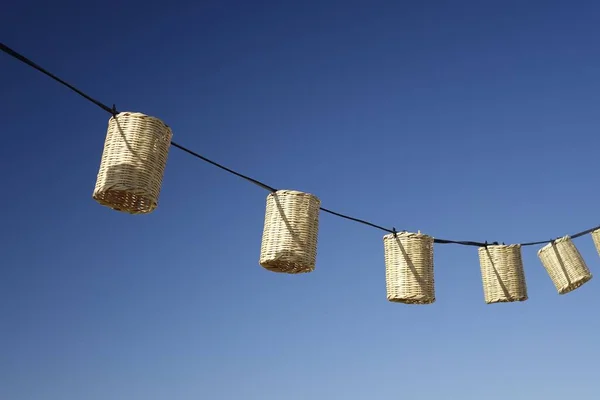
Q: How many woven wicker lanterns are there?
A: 6